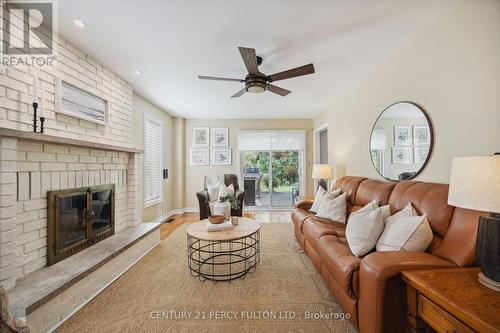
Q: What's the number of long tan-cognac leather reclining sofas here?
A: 1